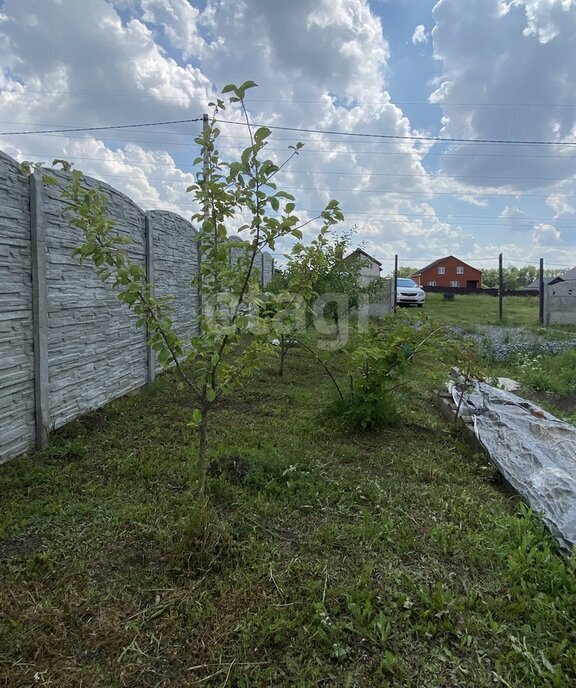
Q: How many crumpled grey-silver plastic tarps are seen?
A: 1